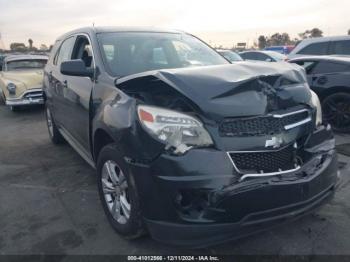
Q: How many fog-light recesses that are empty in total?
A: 1